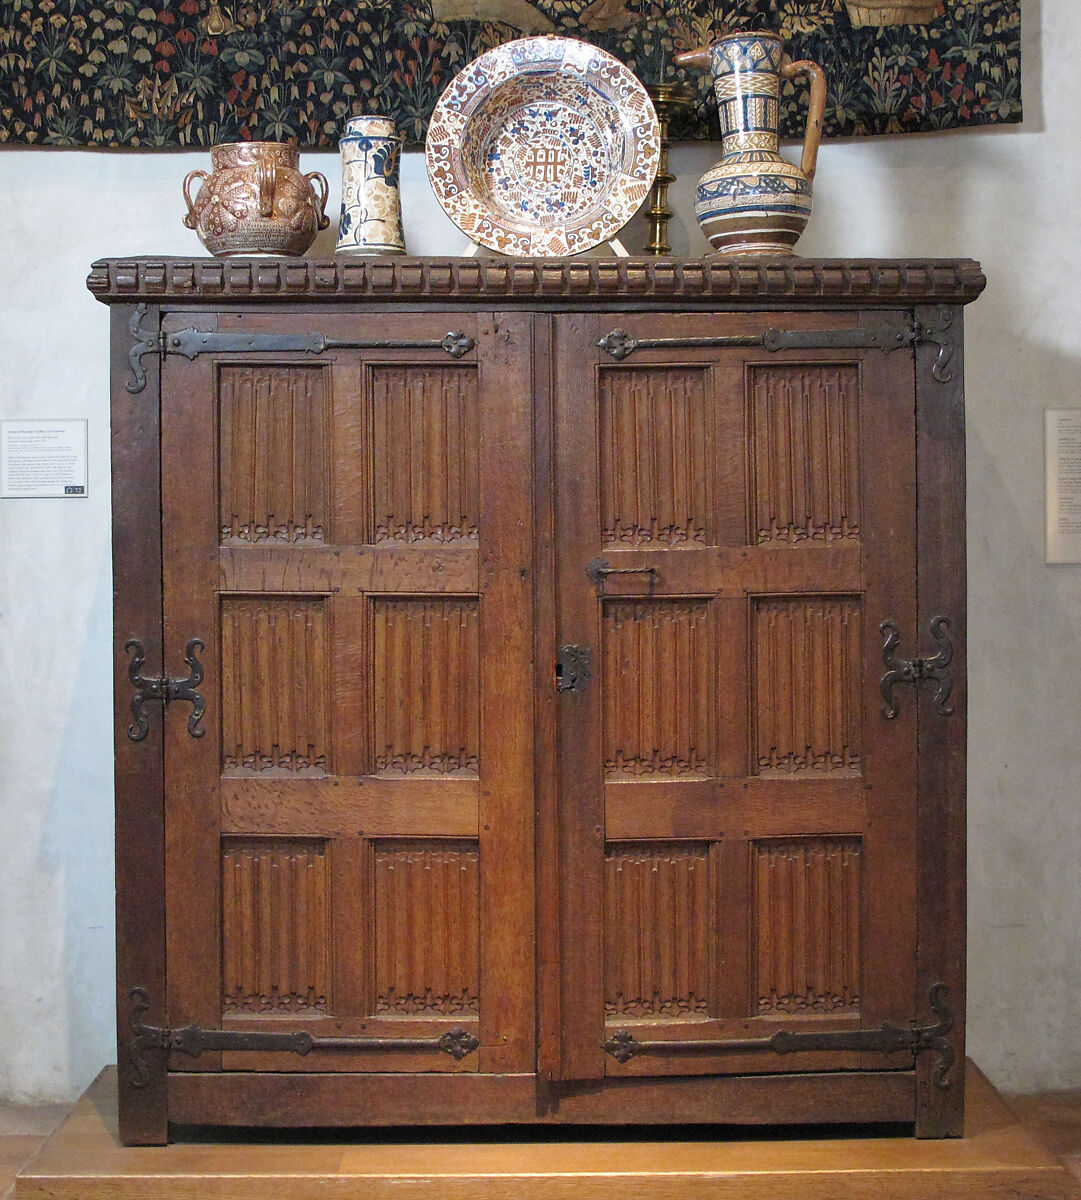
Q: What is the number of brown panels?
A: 12